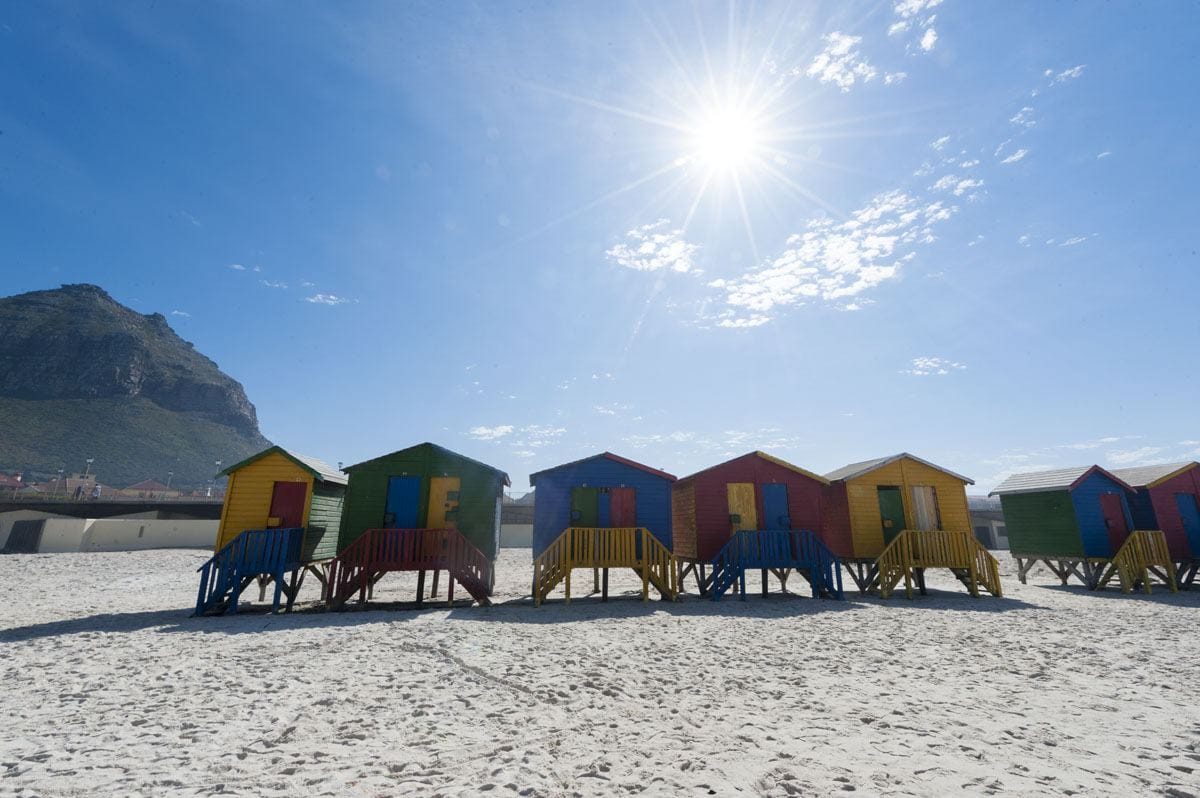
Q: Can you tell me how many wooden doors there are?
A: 11